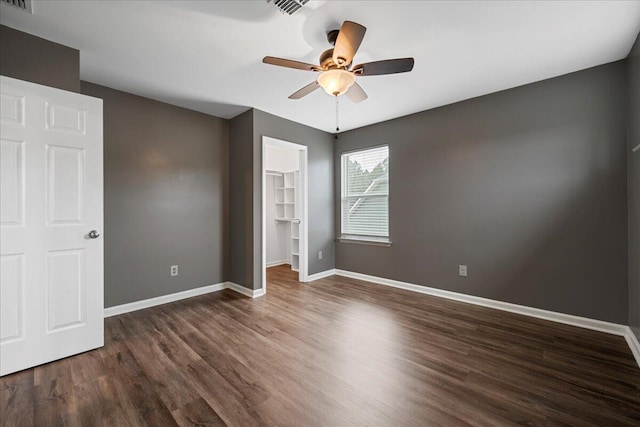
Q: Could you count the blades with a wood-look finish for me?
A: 5